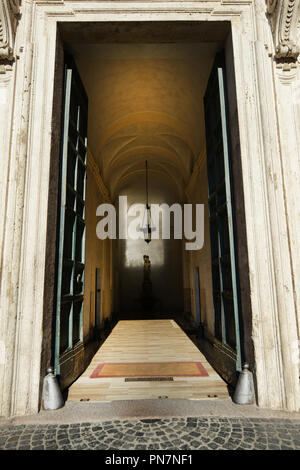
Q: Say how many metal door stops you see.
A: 2